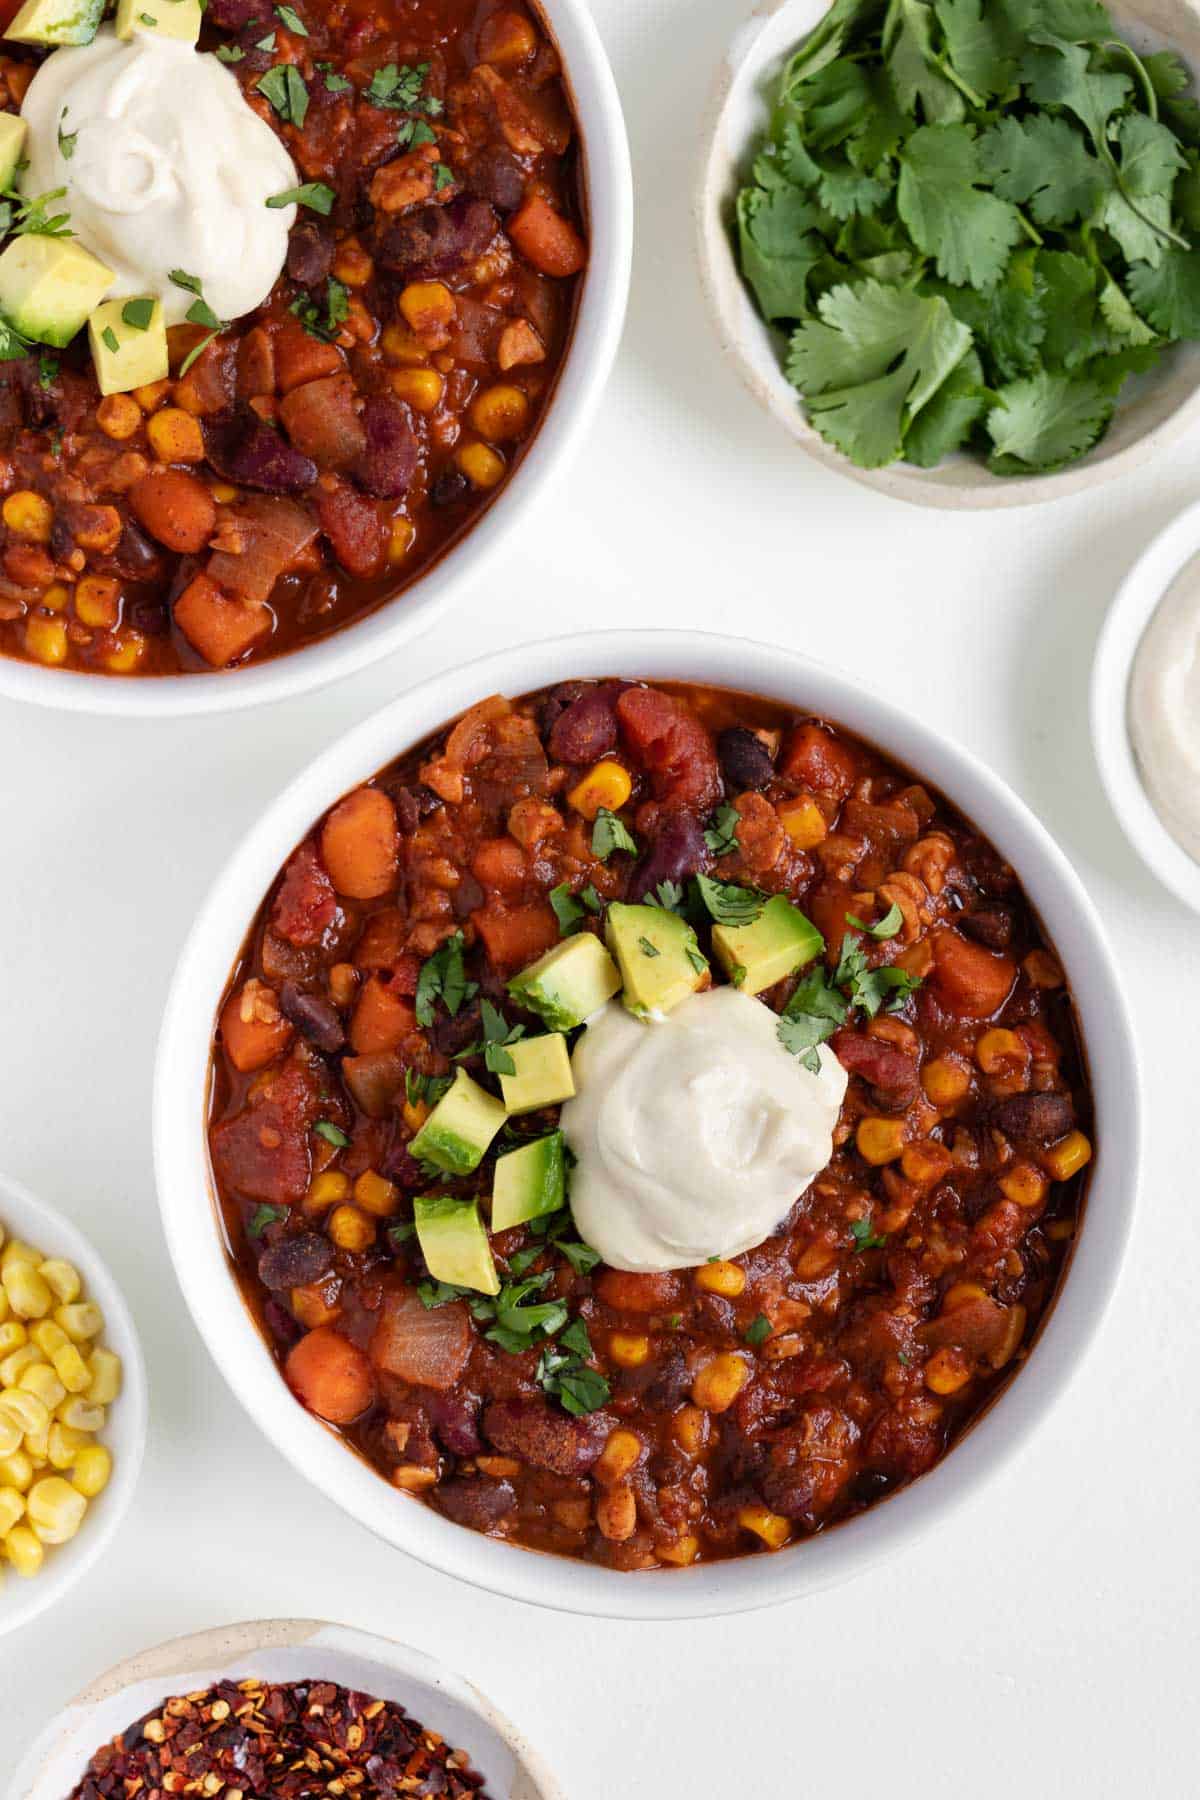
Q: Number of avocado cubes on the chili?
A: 12